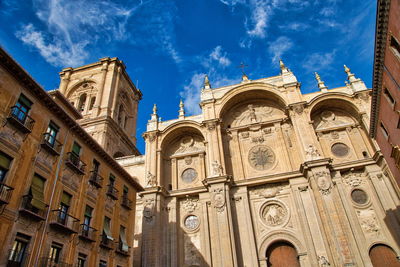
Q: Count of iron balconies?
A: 12